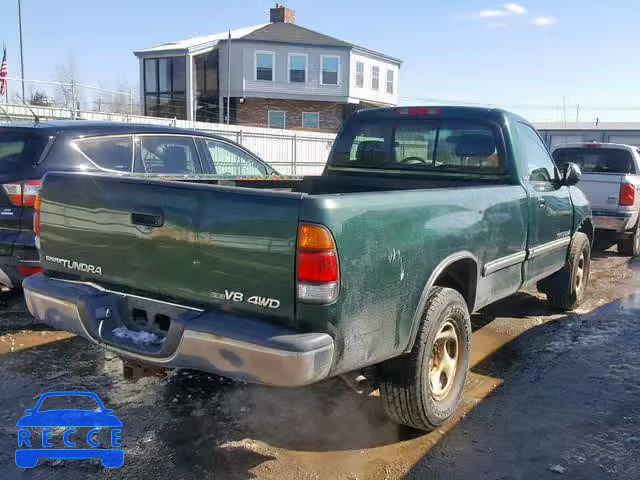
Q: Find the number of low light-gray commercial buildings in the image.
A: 1